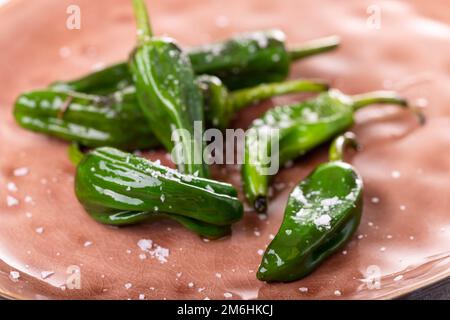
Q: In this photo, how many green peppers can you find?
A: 6